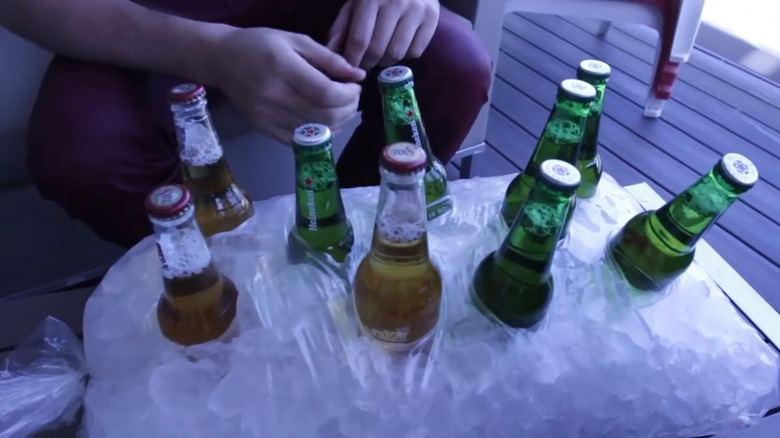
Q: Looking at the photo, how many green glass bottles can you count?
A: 6